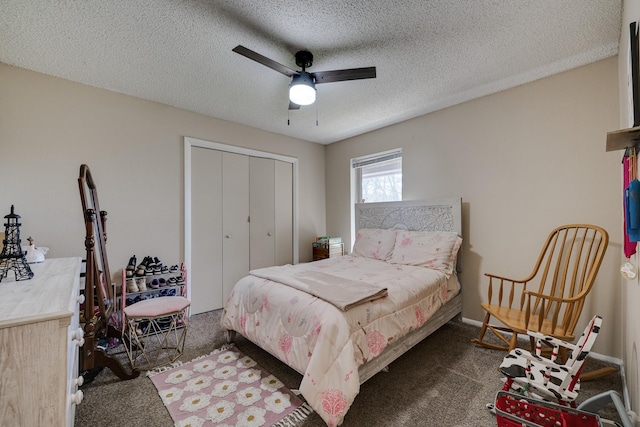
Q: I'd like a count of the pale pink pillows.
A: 2